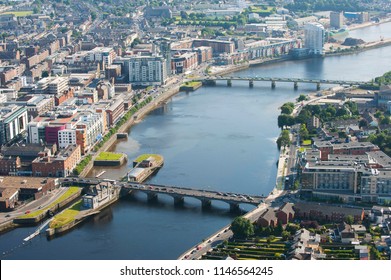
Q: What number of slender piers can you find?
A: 5